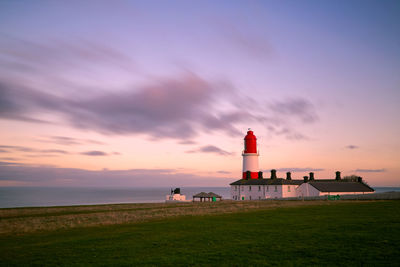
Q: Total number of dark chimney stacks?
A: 8